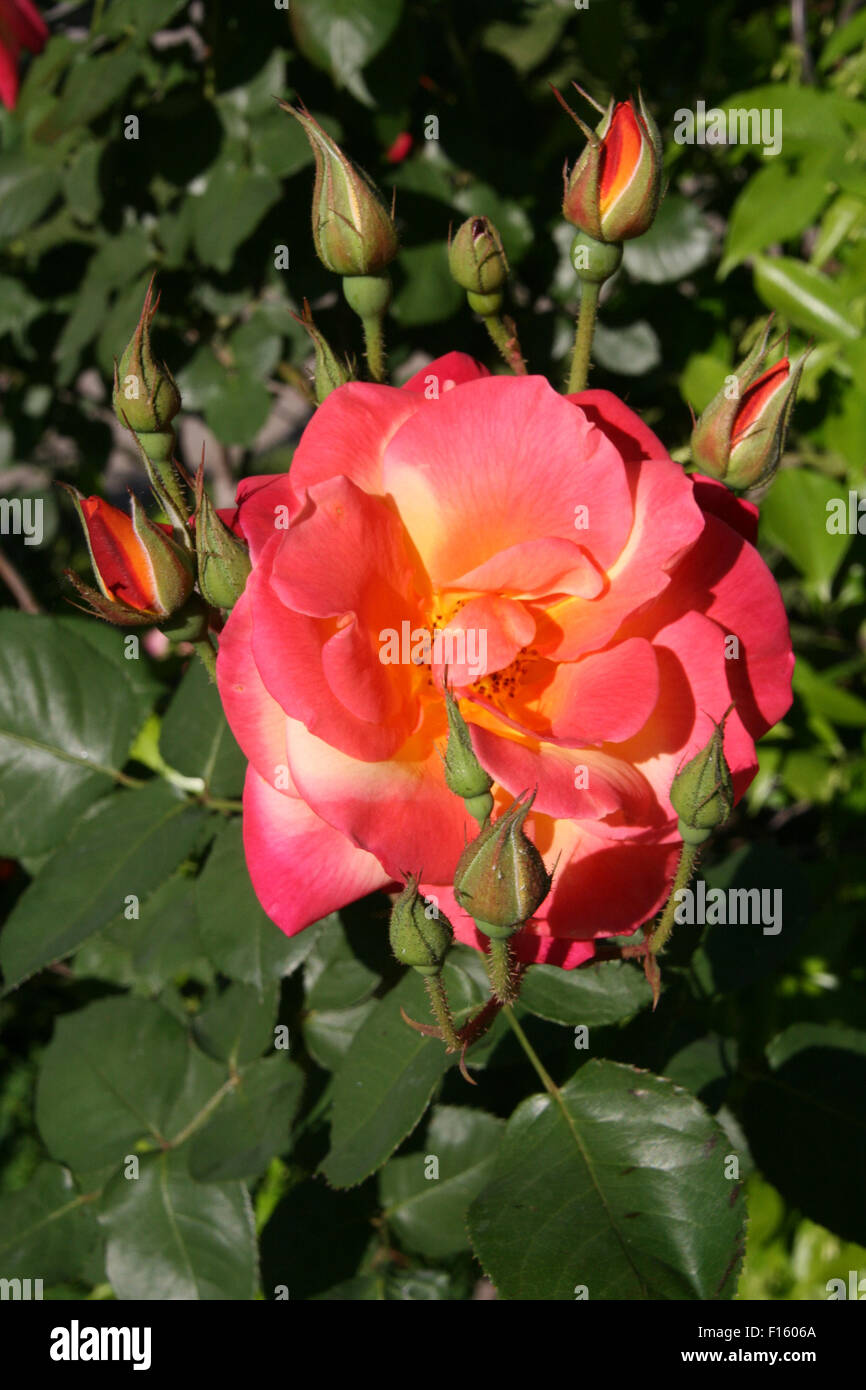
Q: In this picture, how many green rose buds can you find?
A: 9